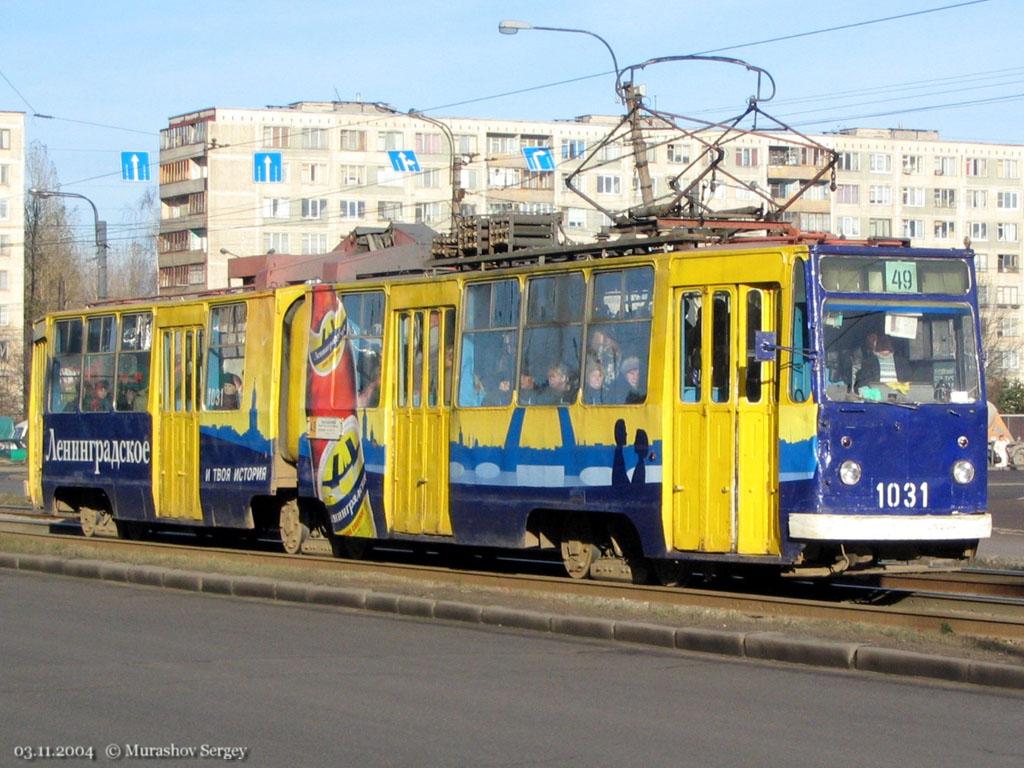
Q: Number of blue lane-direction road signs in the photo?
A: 4